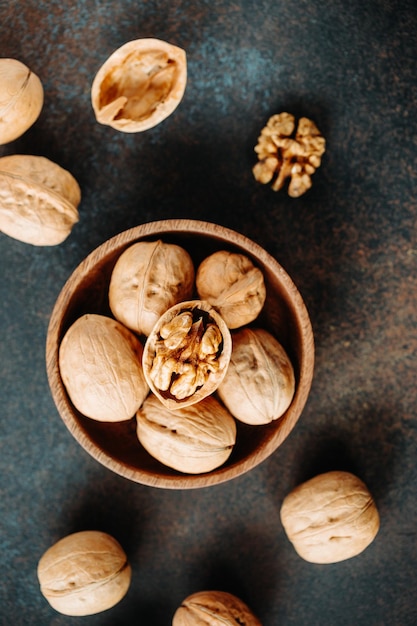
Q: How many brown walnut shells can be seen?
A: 12